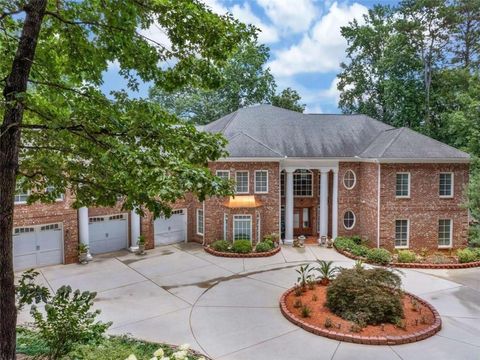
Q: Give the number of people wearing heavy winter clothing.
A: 0